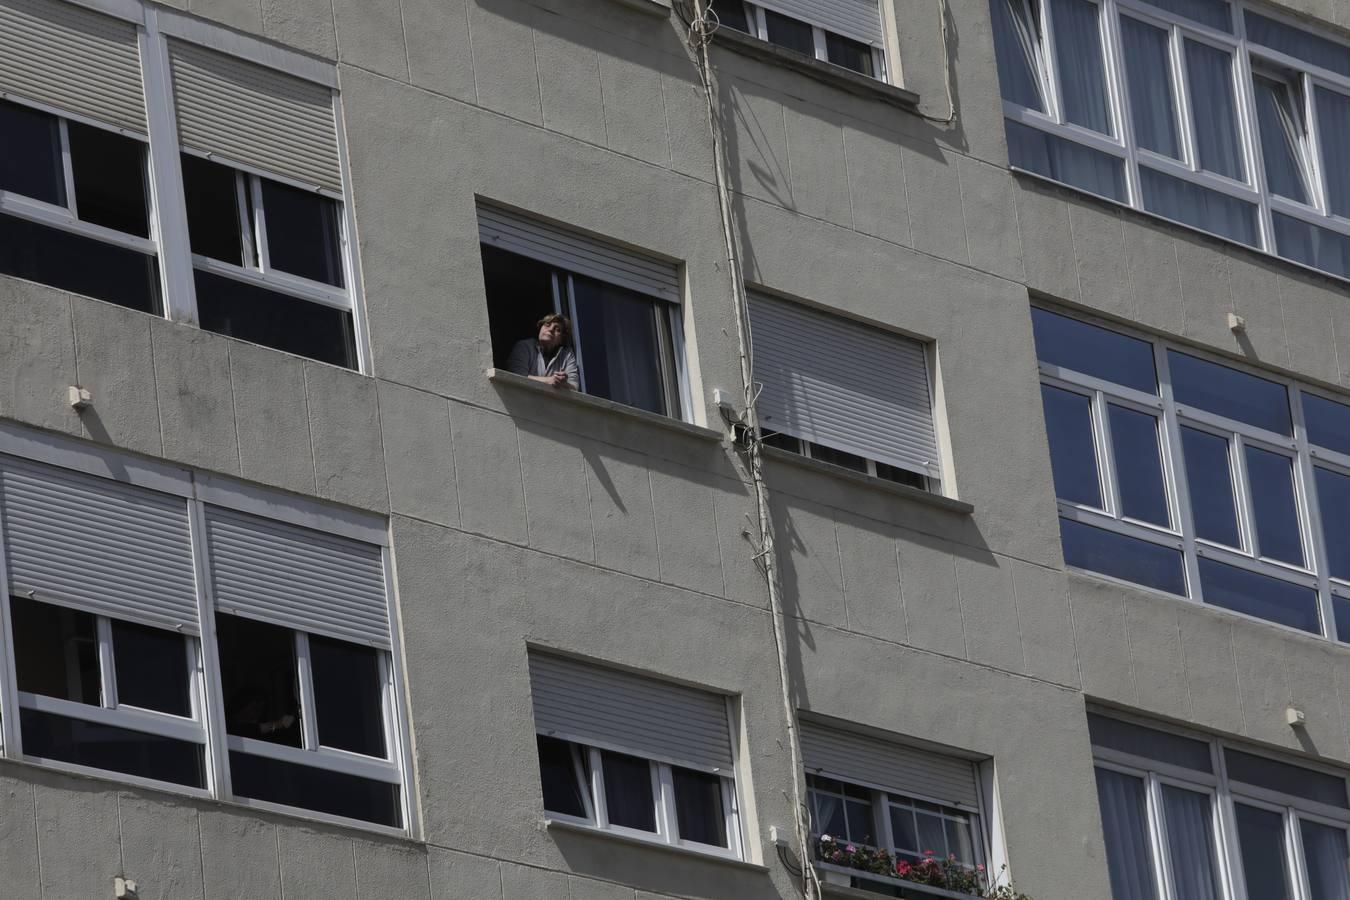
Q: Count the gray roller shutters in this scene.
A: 9